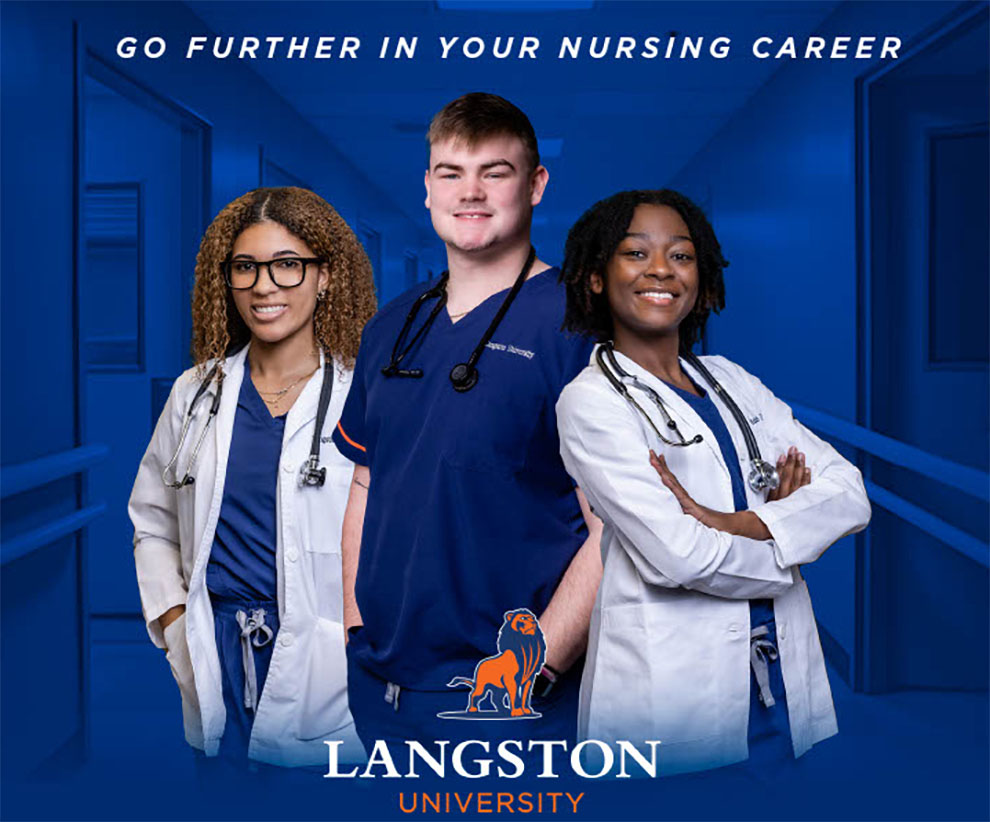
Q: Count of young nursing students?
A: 3